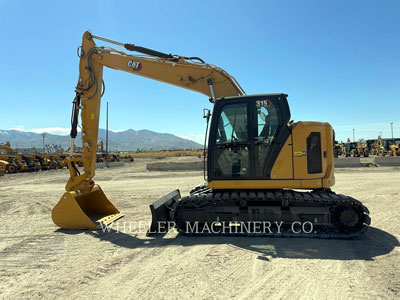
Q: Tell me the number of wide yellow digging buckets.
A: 1